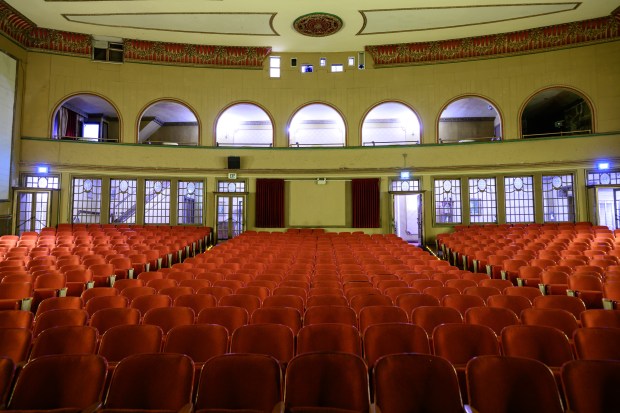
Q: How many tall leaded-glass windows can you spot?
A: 8